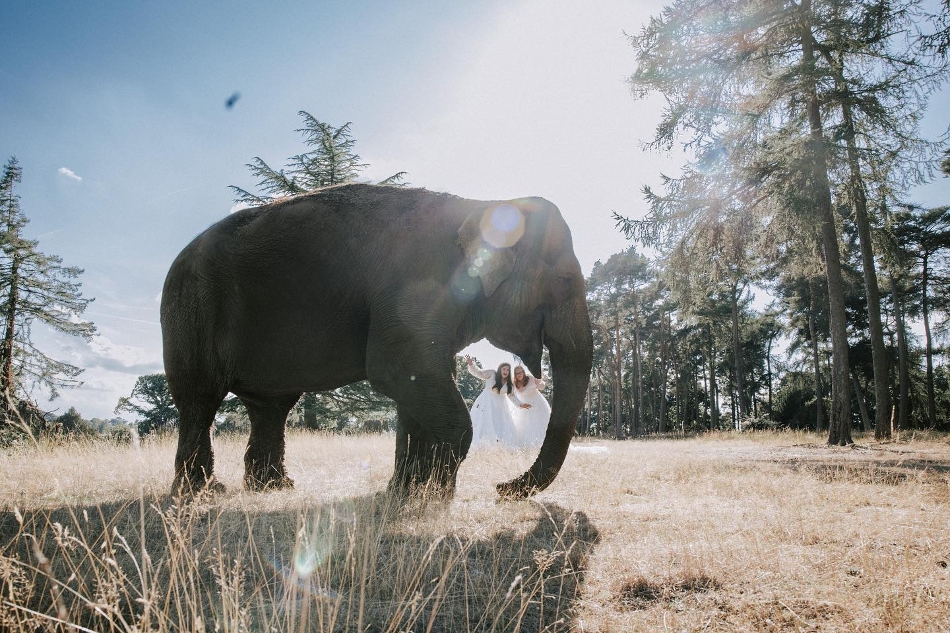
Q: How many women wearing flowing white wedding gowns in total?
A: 2